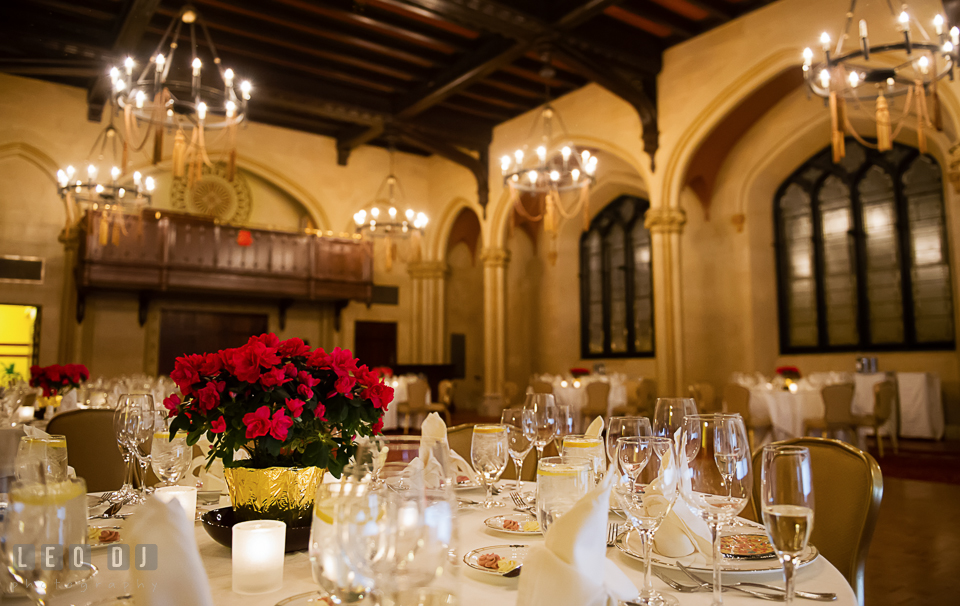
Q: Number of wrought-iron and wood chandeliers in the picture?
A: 5